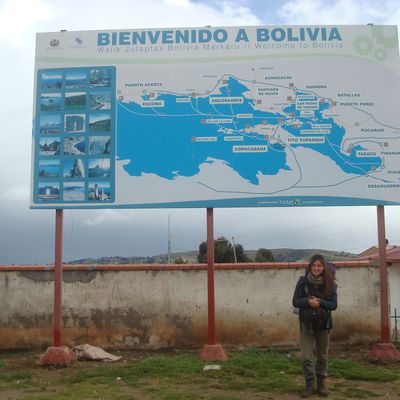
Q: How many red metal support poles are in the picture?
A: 3